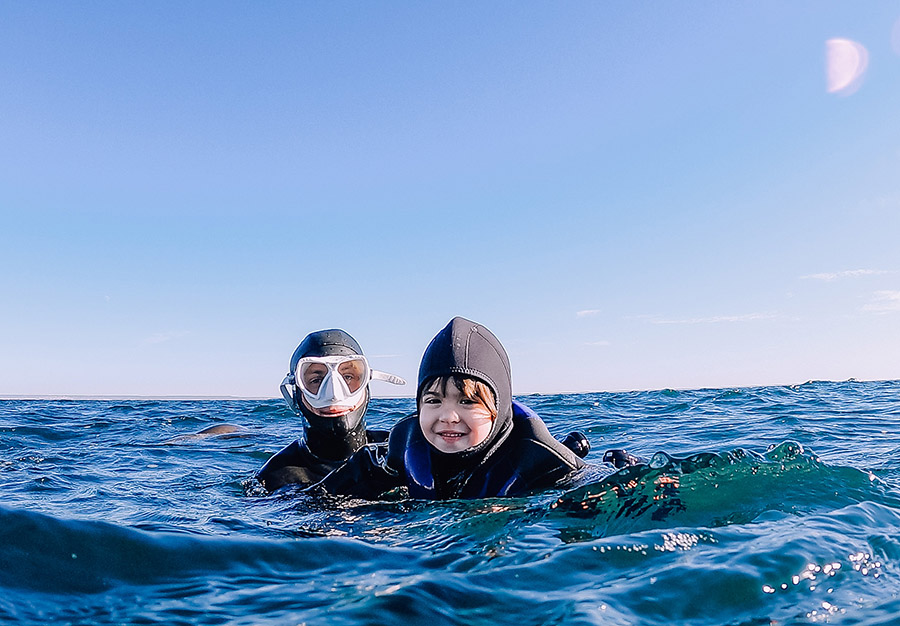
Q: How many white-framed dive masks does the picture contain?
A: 1